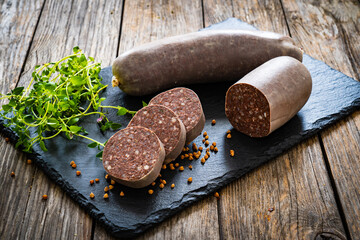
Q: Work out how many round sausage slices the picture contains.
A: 3